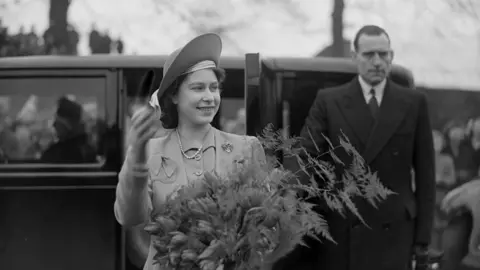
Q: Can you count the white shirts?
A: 1